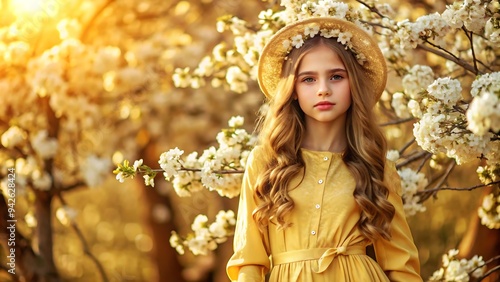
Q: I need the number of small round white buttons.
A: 4